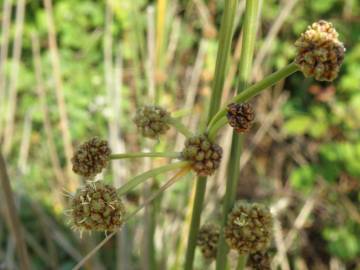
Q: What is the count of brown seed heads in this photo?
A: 9